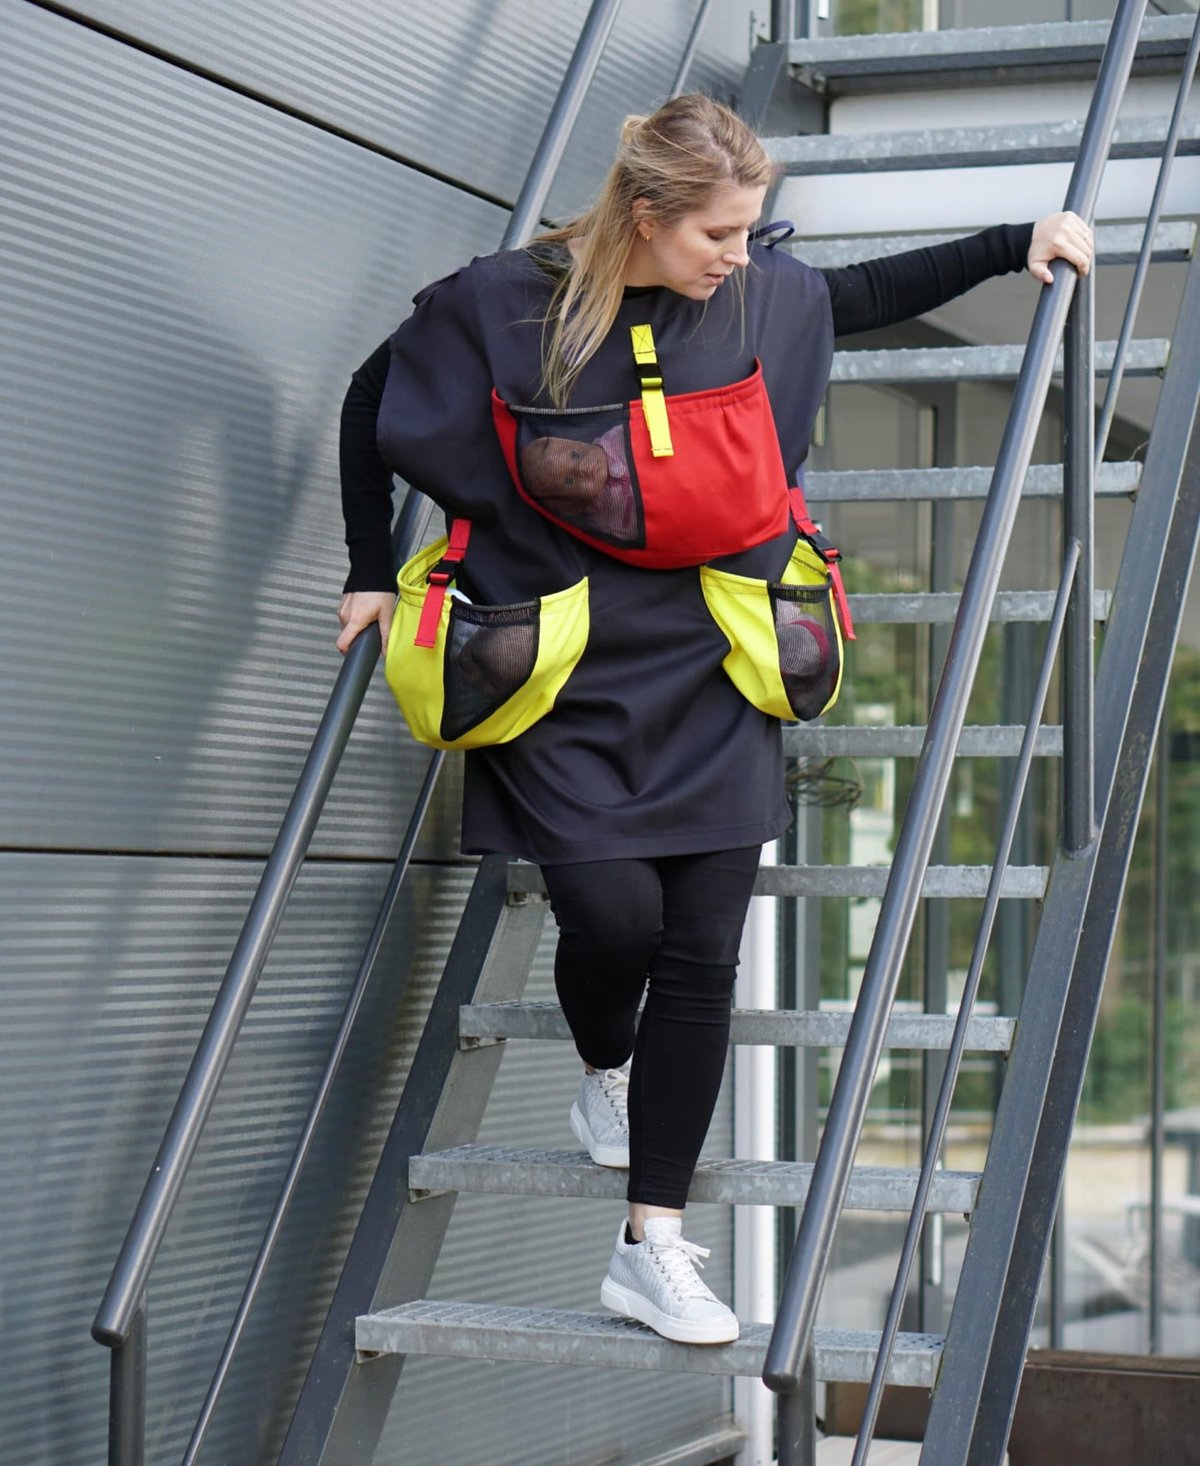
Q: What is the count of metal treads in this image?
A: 11